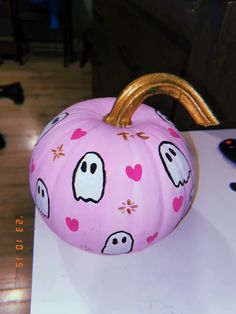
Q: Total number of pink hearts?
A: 7